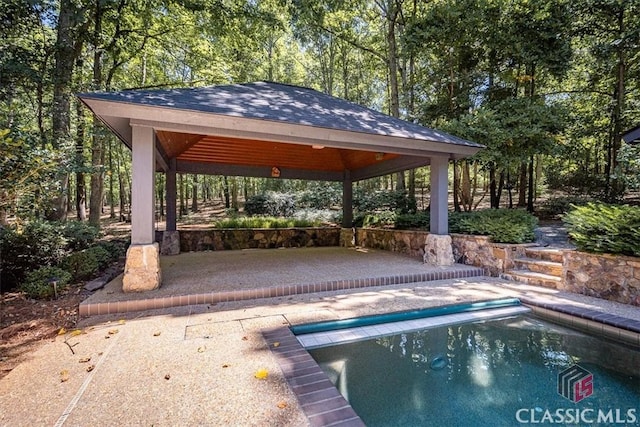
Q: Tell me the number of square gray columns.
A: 4